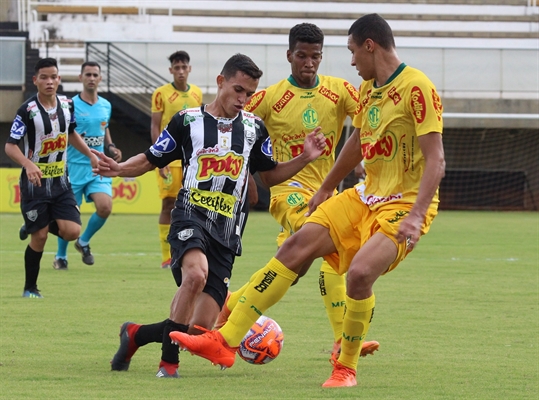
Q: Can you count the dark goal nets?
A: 1